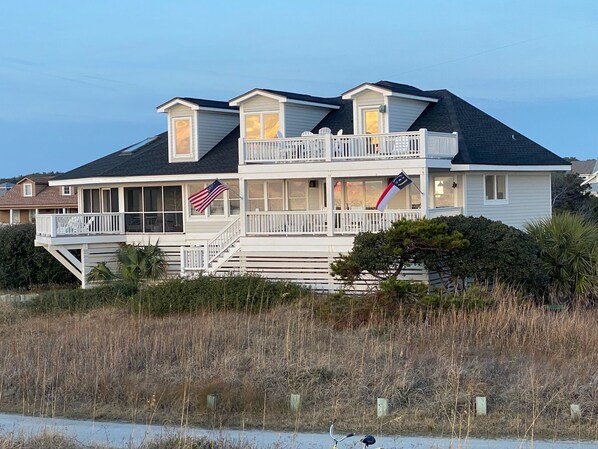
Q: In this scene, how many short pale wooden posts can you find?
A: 5